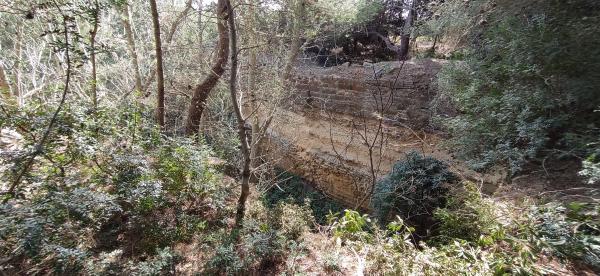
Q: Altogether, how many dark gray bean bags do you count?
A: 0